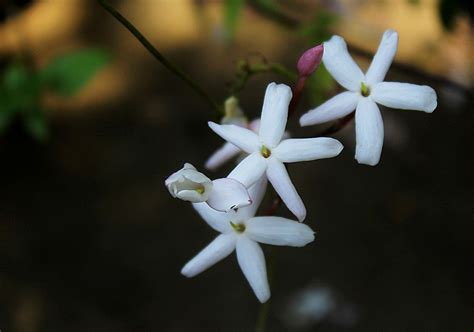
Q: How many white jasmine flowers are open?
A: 3